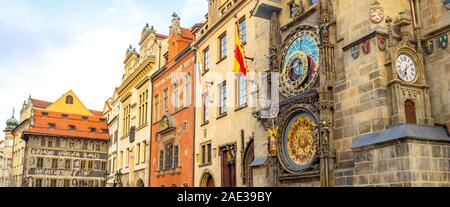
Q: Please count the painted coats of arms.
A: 6